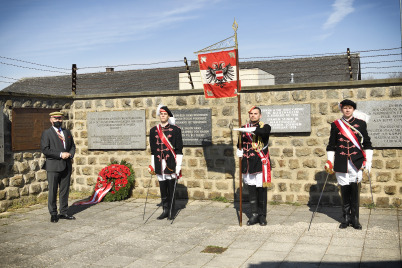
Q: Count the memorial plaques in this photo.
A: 5